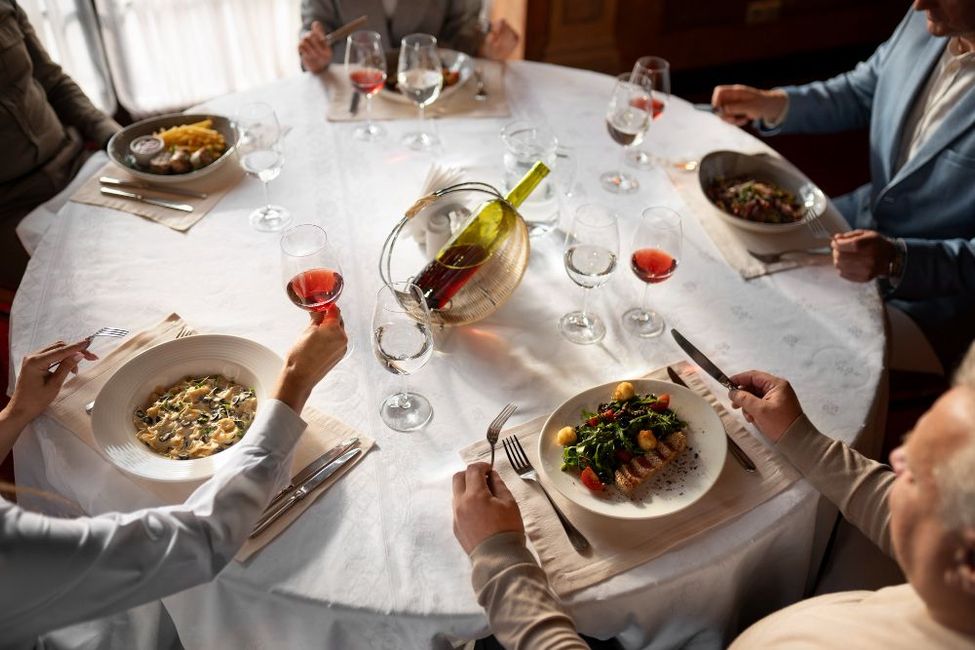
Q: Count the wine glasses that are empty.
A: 0